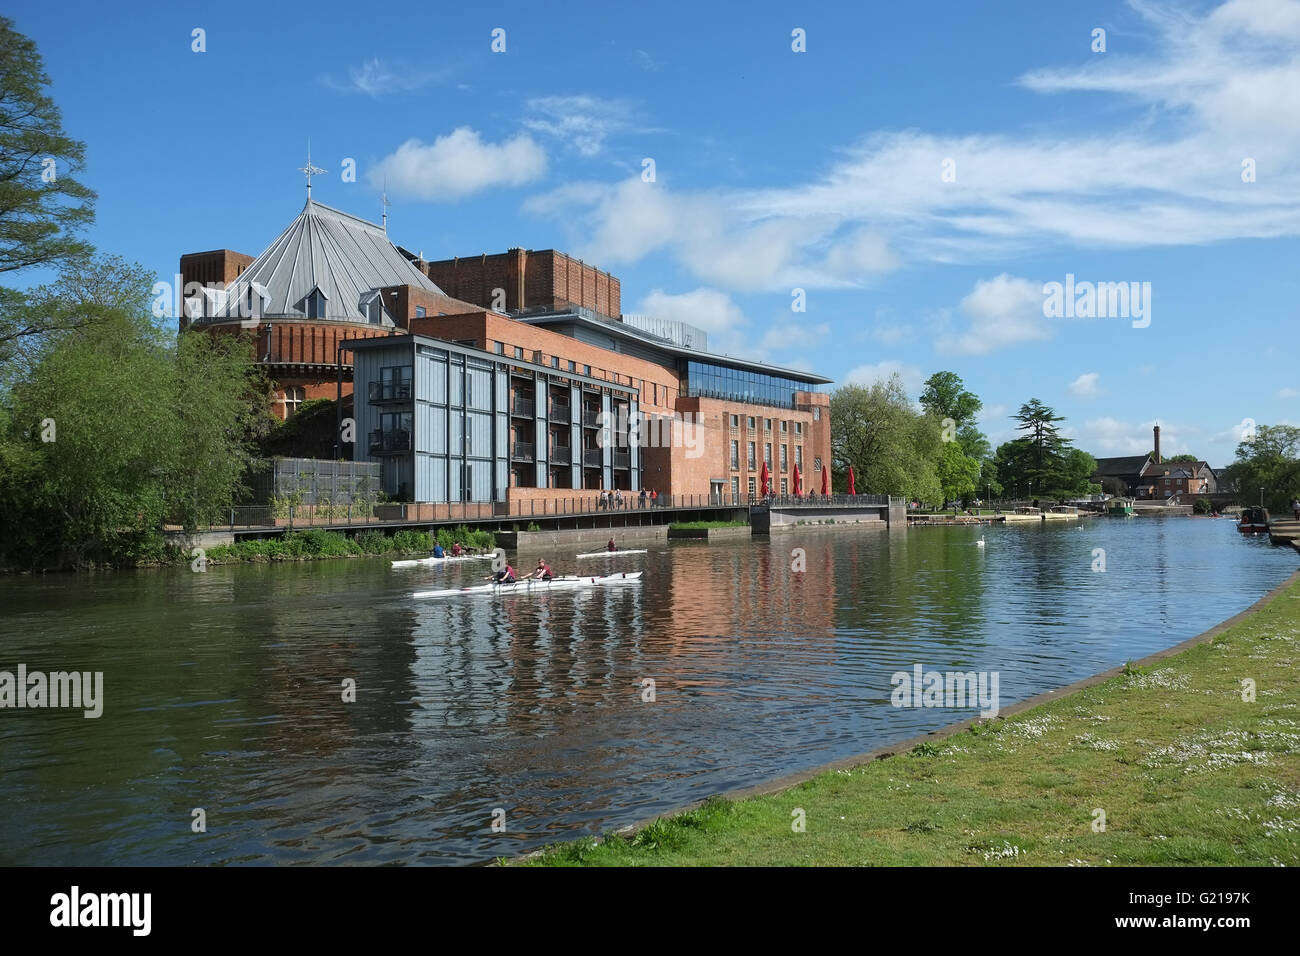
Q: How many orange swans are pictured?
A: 0